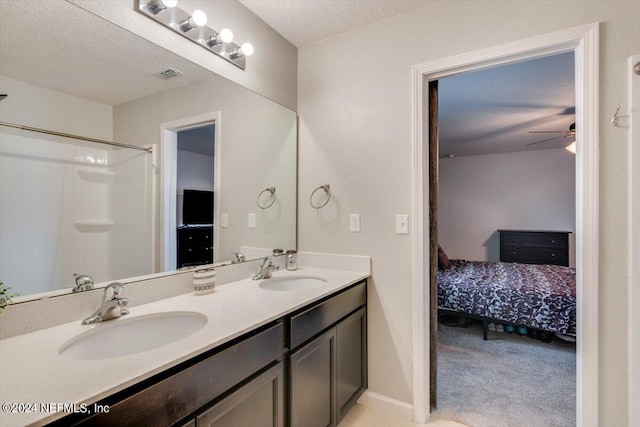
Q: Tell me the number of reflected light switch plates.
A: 2